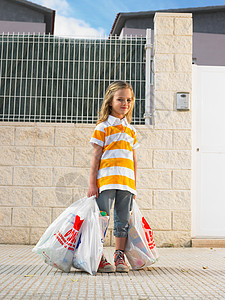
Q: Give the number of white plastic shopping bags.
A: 3